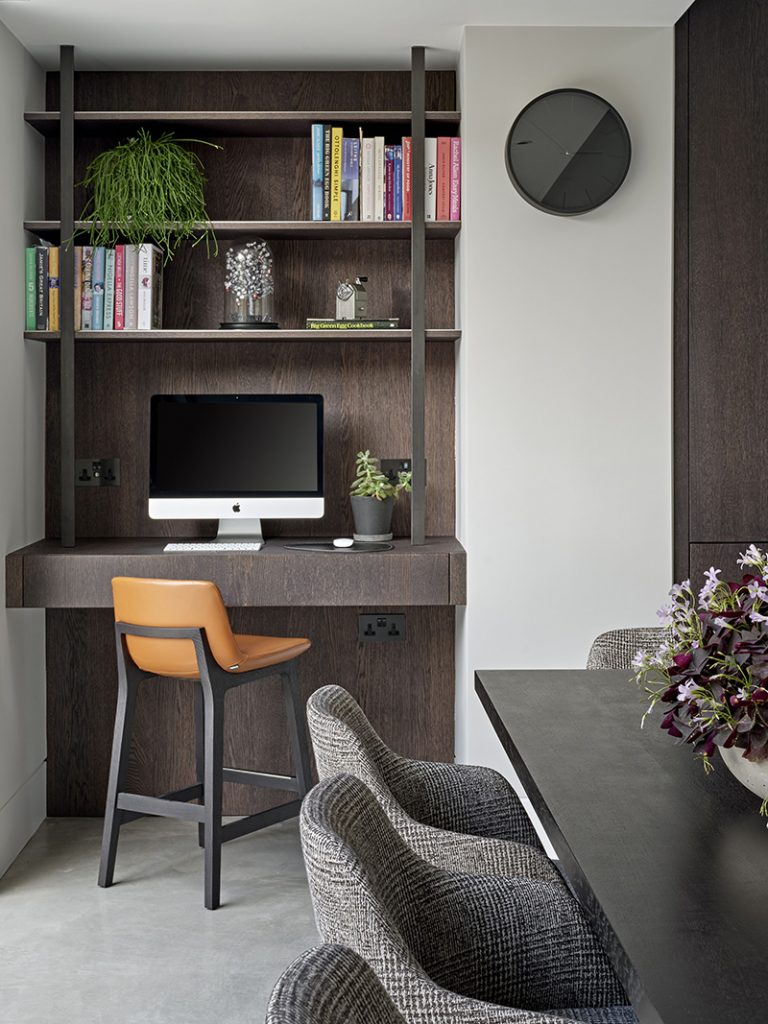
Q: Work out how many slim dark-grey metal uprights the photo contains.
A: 2